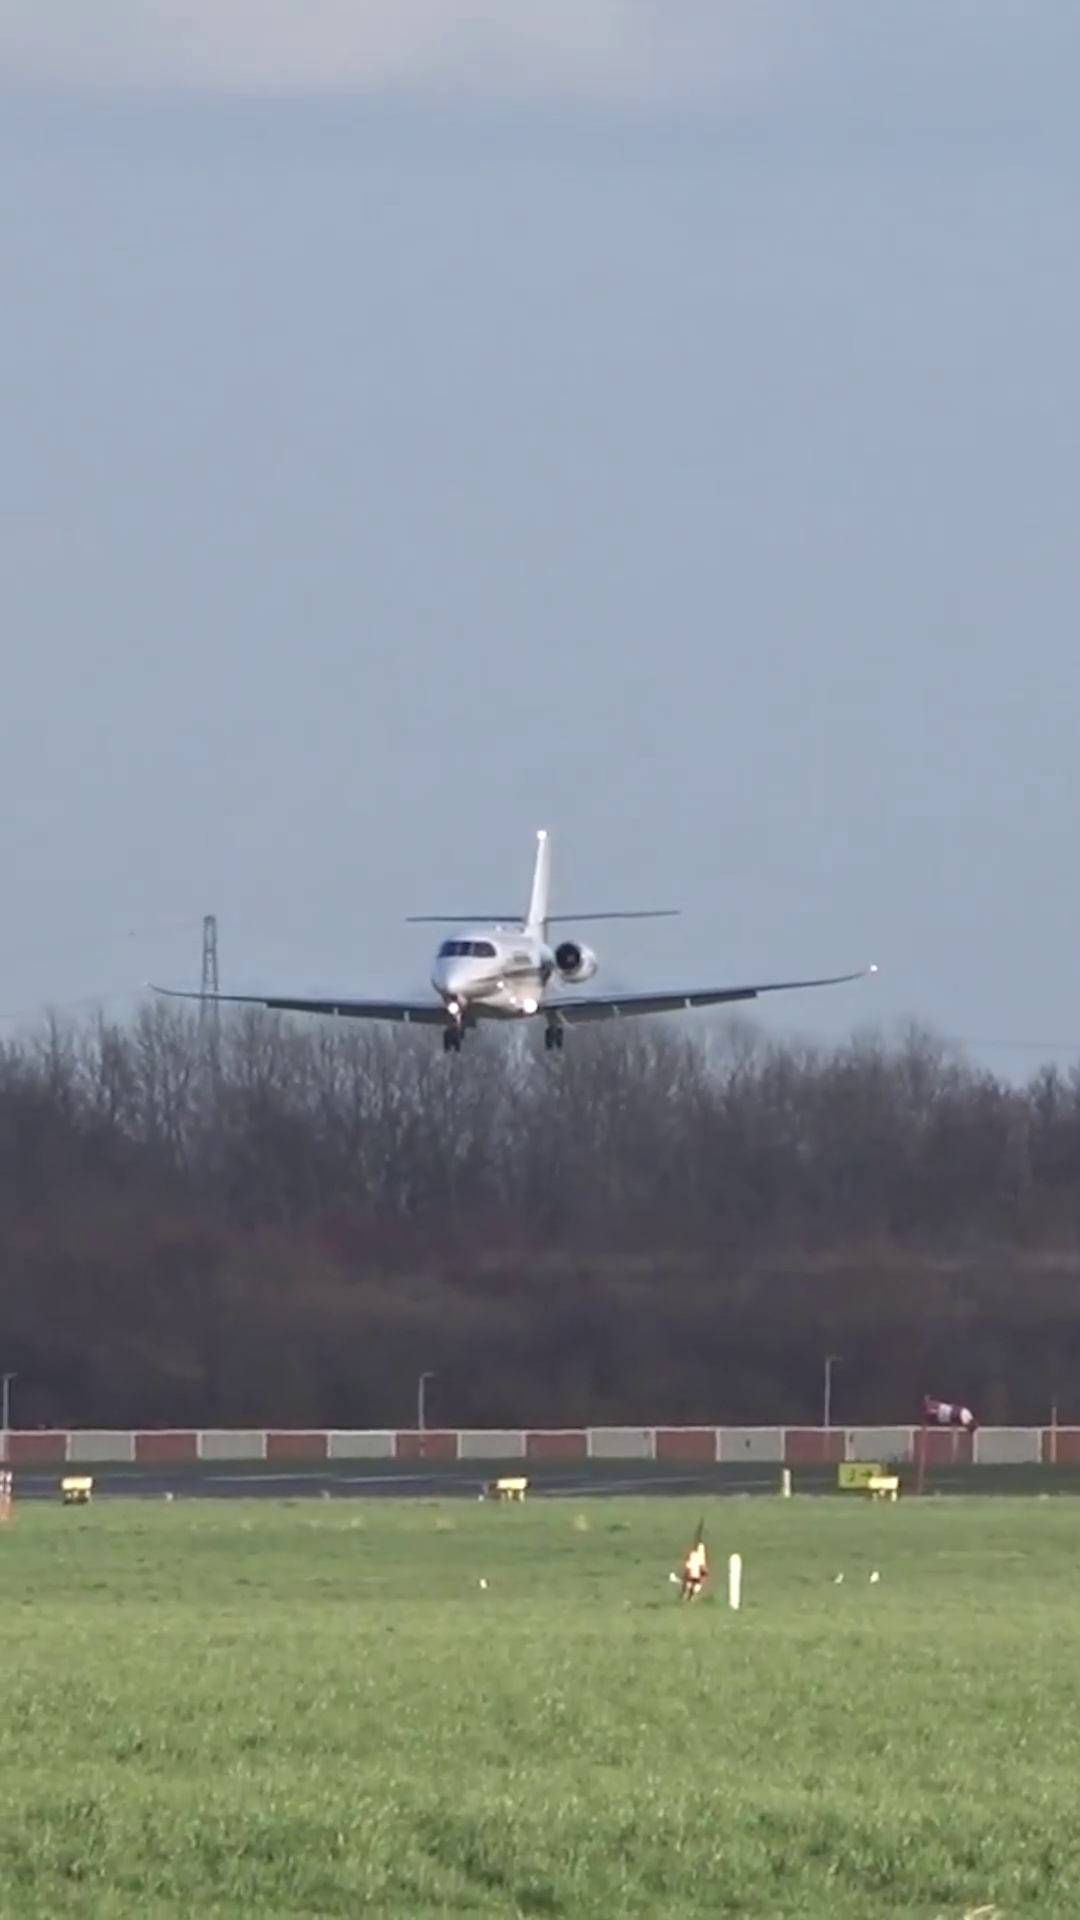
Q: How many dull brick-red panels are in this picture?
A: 9